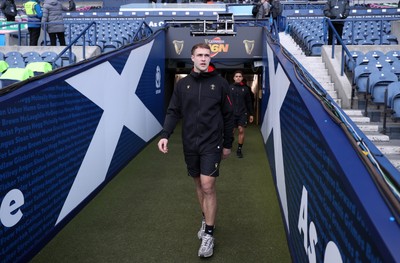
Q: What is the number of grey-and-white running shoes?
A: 2